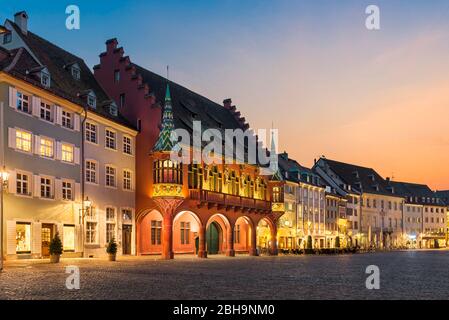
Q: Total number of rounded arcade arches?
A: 5